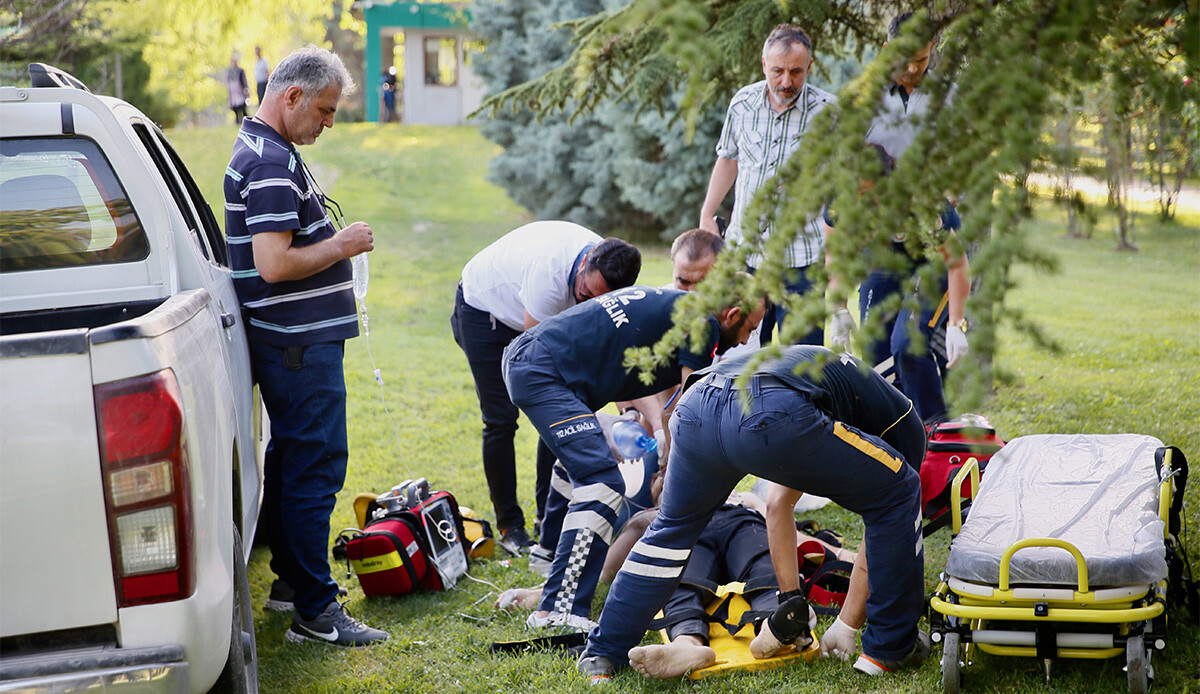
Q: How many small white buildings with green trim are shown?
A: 1